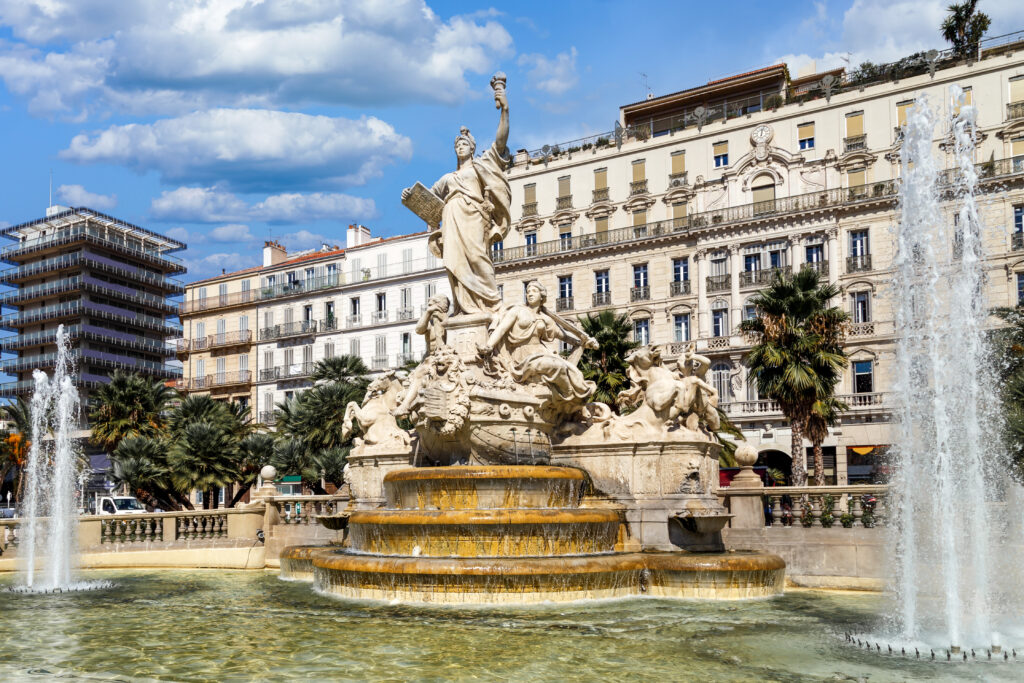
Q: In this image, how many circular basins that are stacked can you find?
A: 3